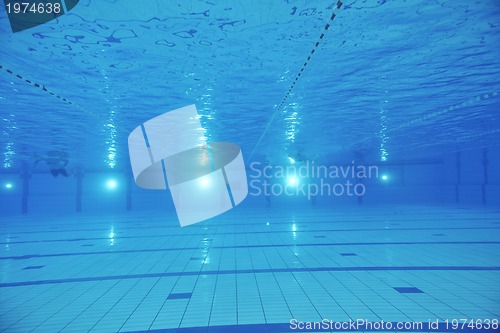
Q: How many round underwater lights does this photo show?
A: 5